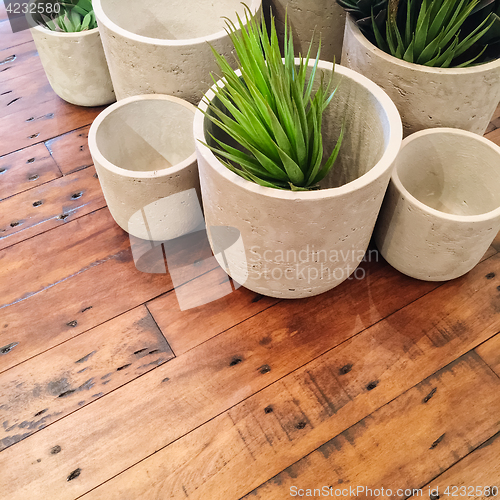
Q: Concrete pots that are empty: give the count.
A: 3